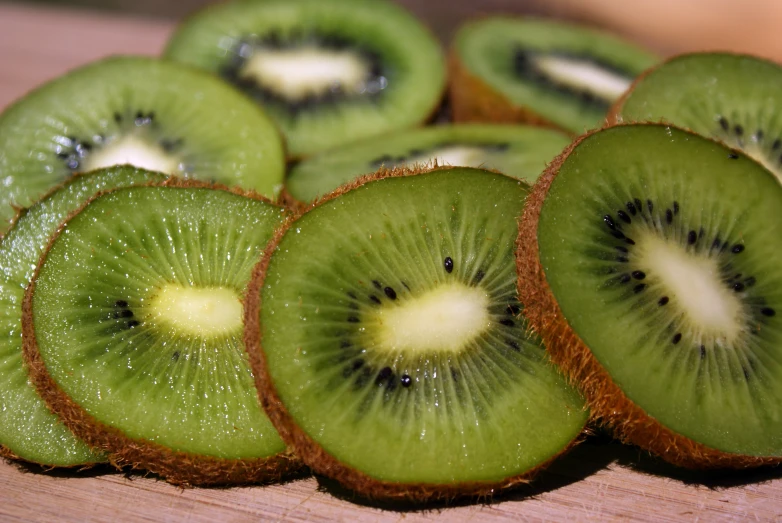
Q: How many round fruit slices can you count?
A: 9